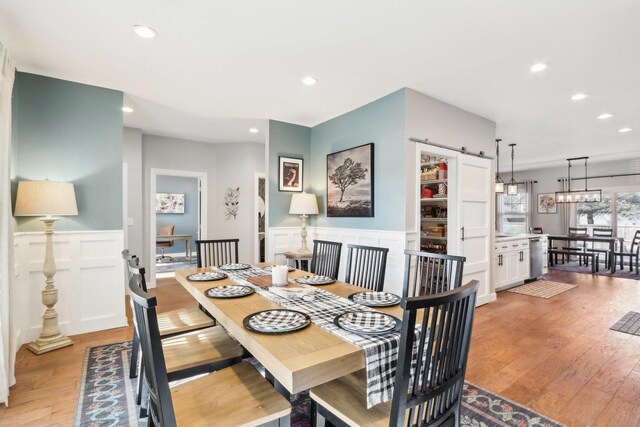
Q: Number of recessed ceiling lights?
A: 8